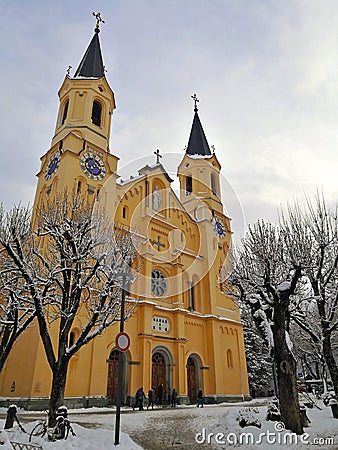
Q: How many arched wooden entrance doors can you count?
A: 3